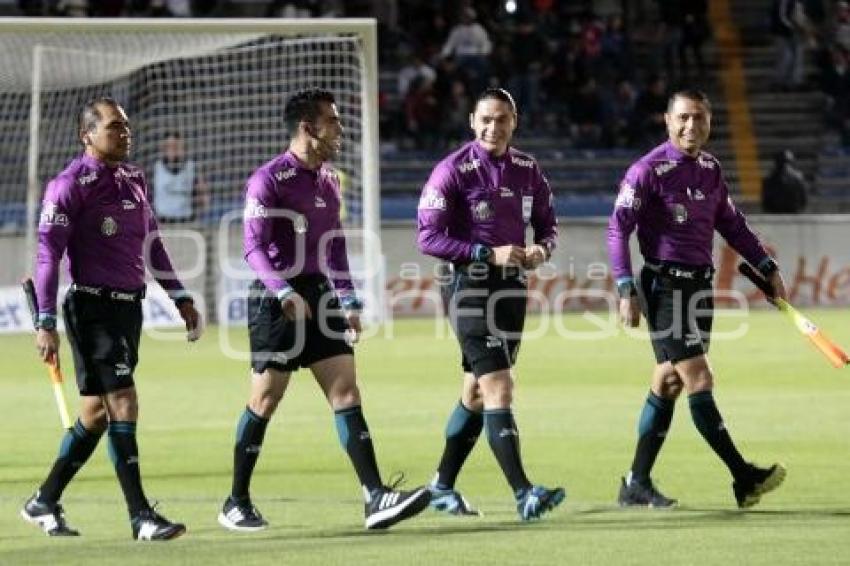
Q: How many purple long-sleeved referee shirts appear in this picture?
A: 4